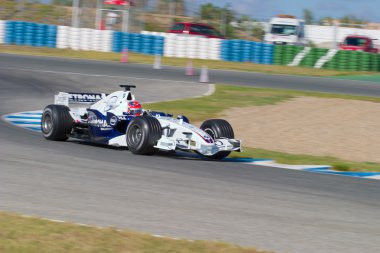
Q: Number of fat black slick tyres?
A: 3